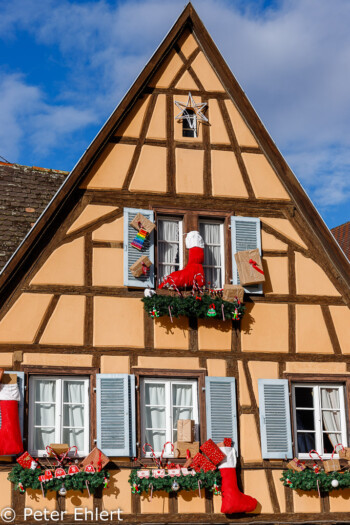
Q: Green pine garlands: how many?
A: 4